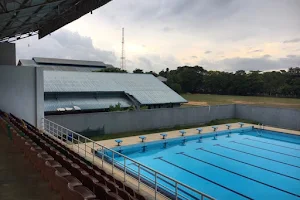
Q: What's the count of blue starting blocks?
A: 8